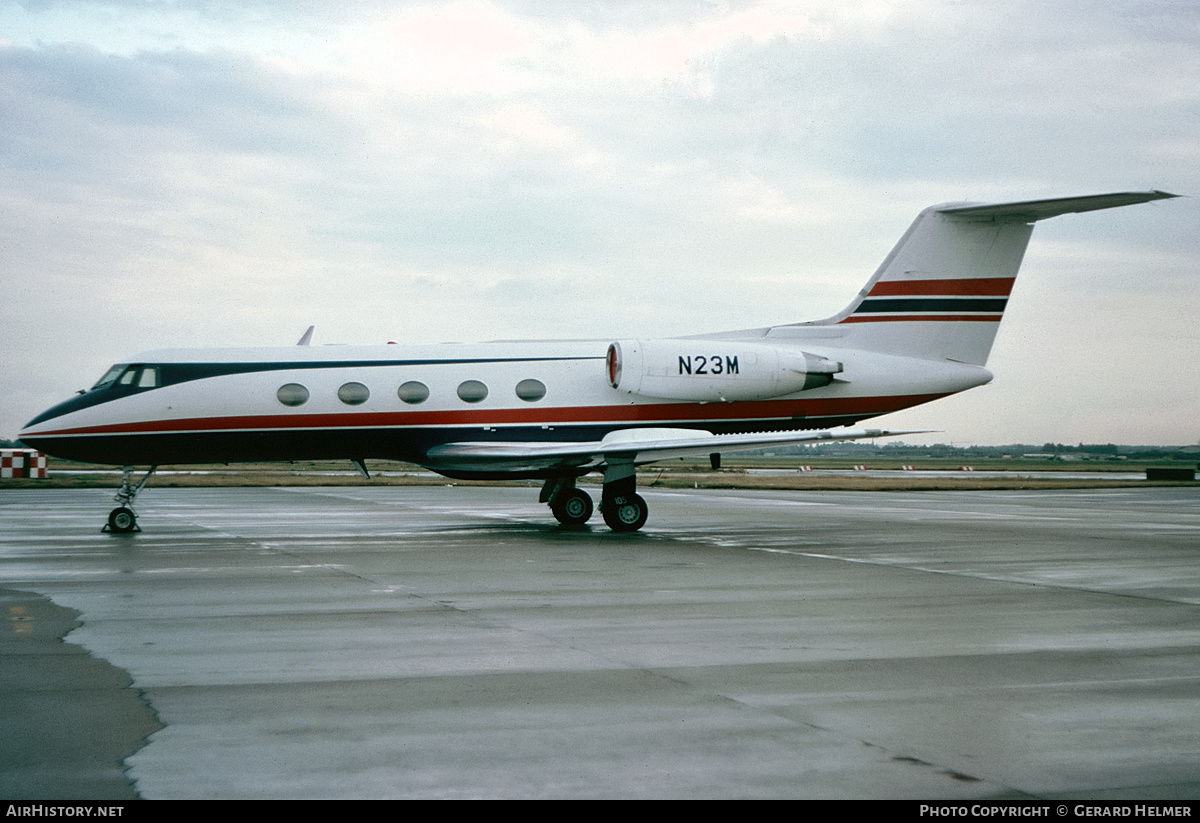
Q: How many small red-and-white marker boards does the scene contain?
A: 4